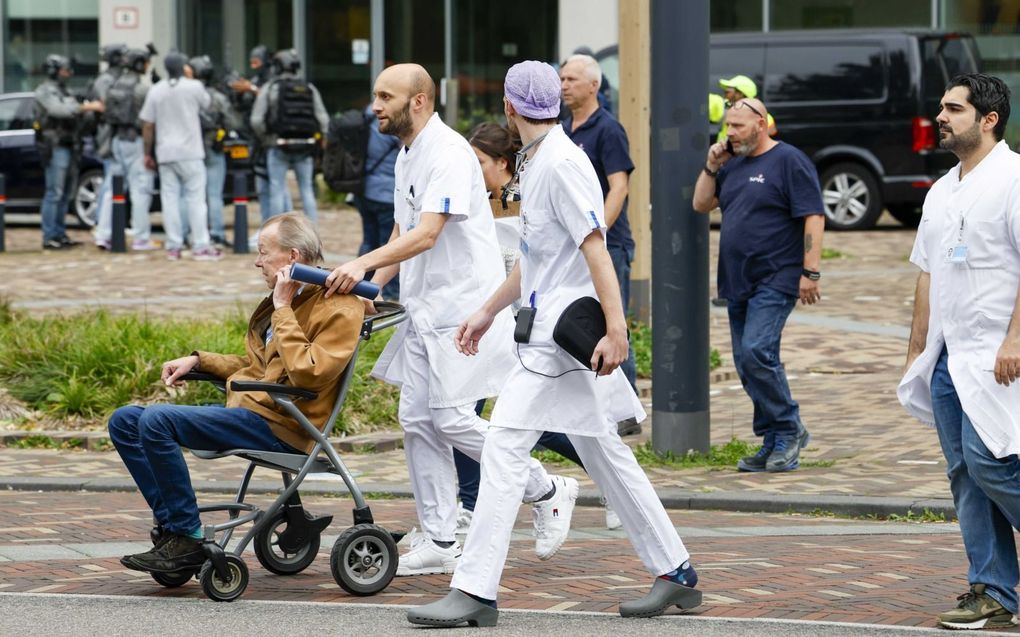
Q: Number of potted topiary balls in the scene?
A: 0